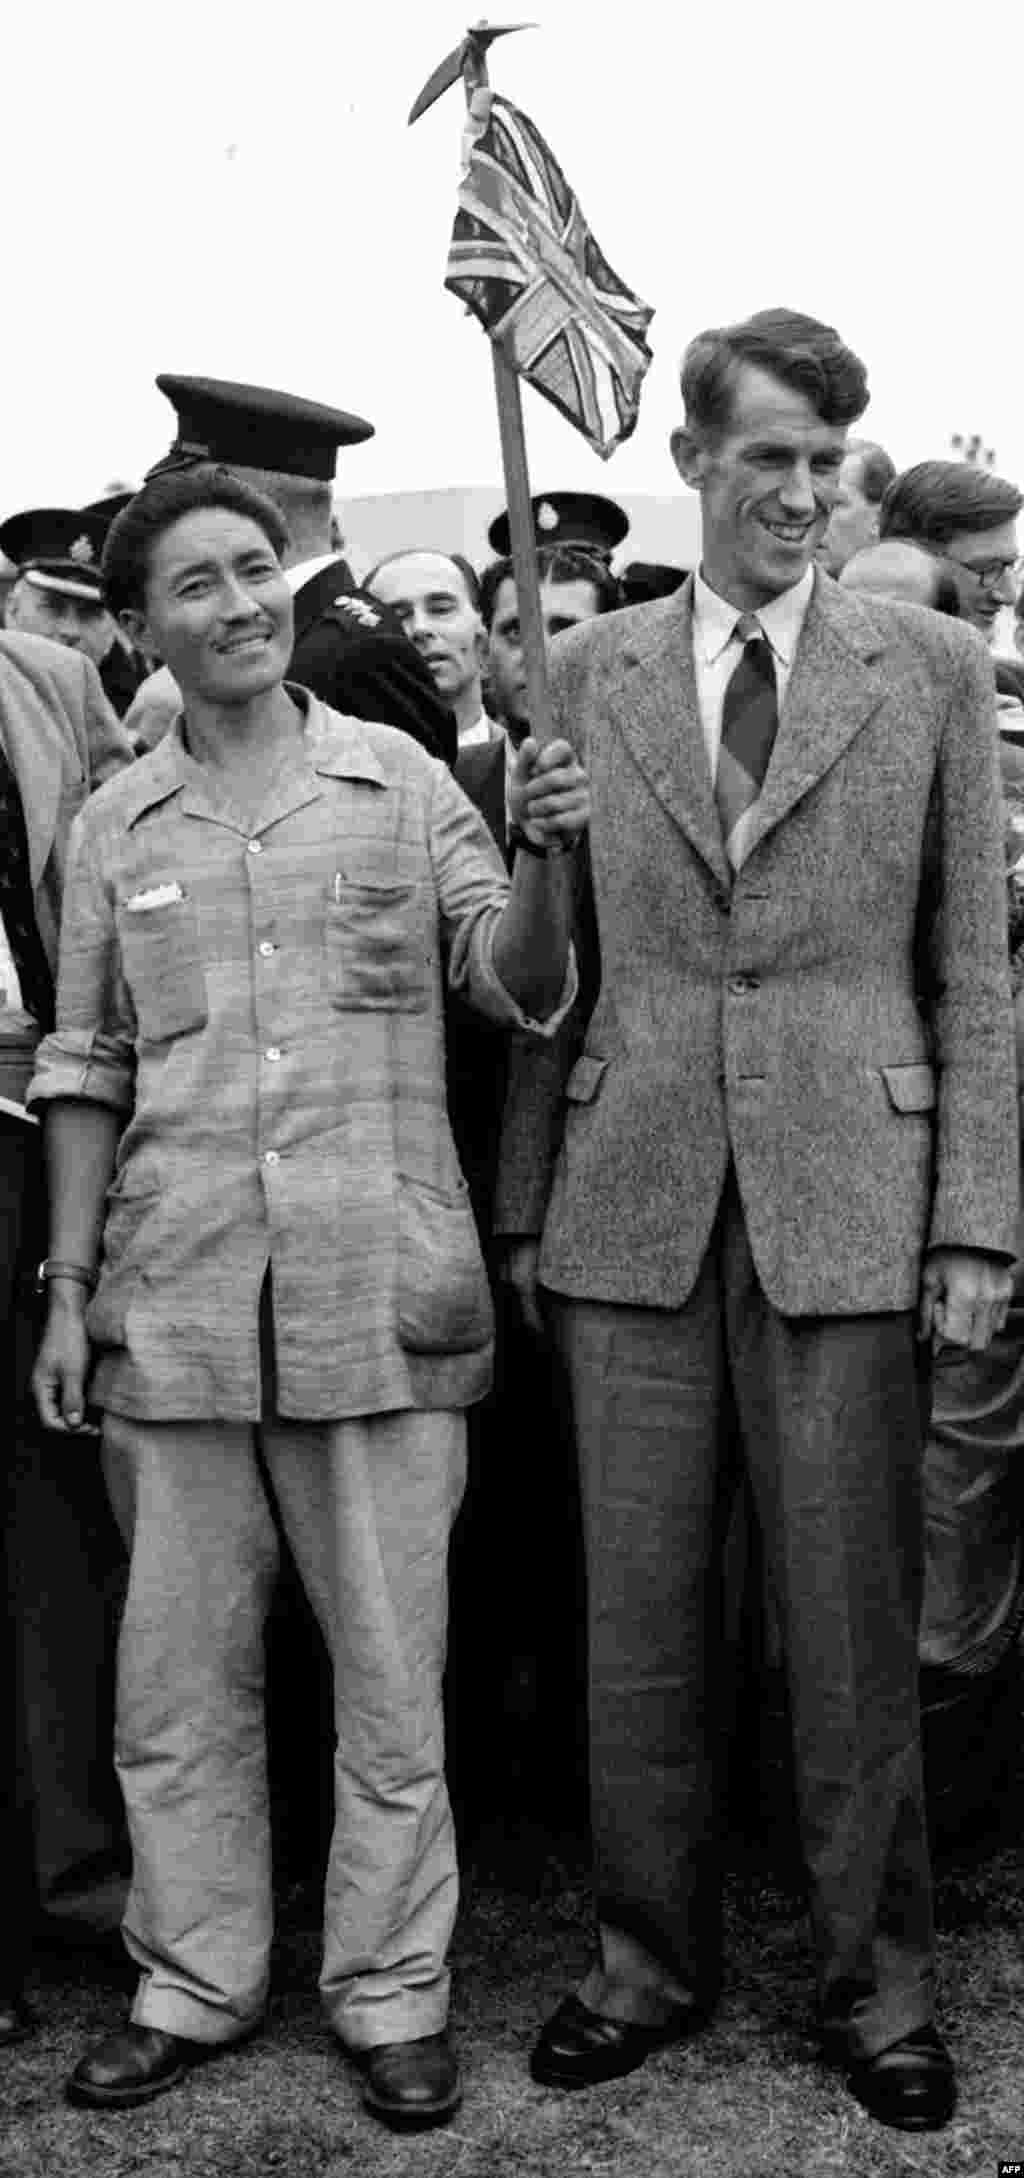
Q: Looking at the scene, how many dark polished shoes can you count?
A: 4